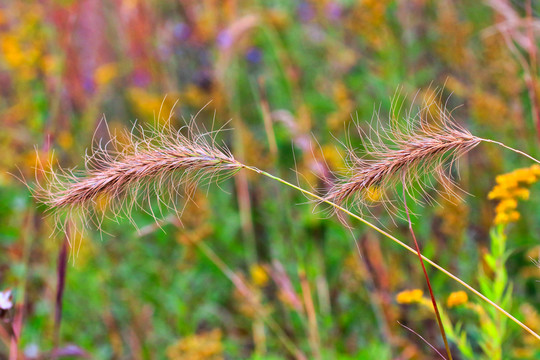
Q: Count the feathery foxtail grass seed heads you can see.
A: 2